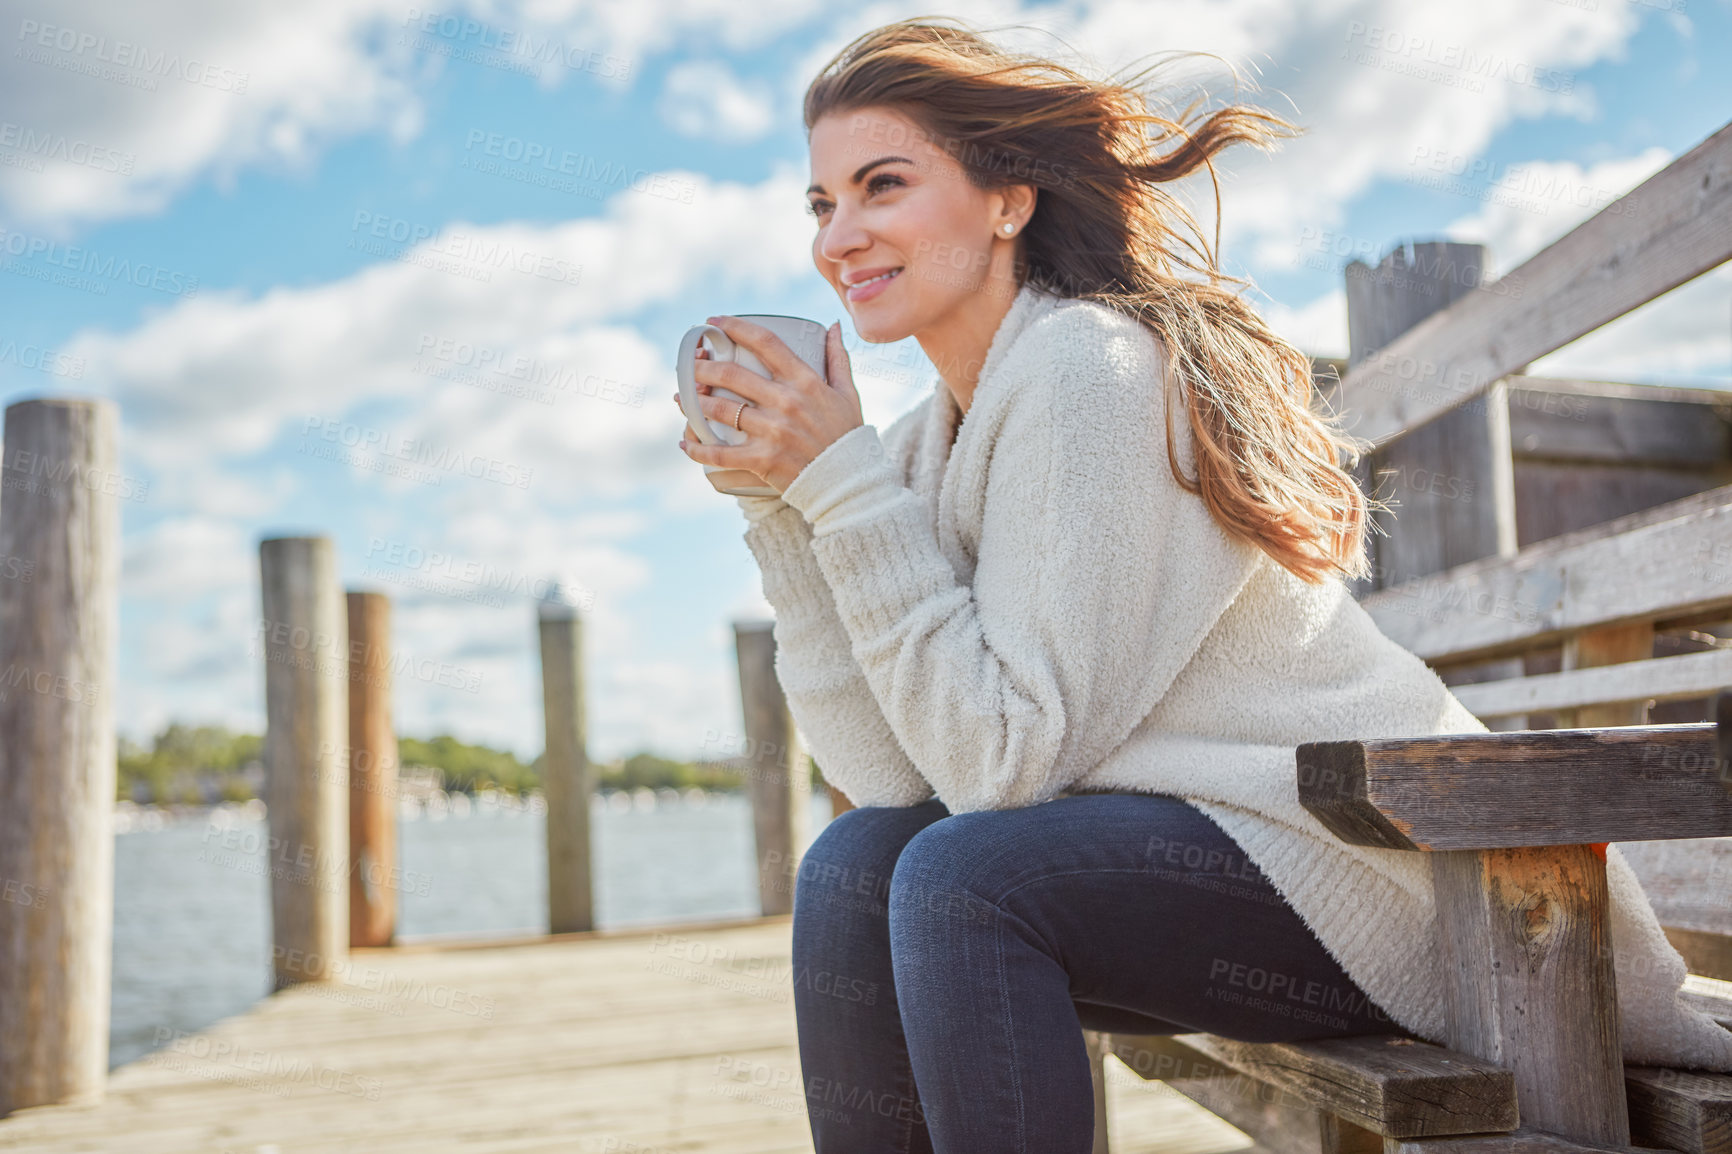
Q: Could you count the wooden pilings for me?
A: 5